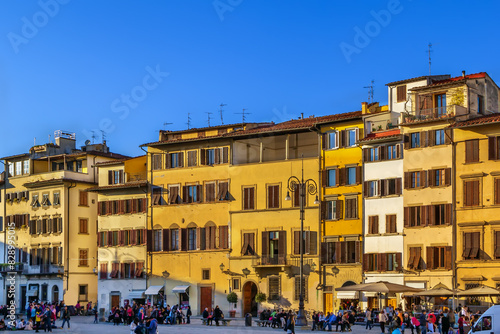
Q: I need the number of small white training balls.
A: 0